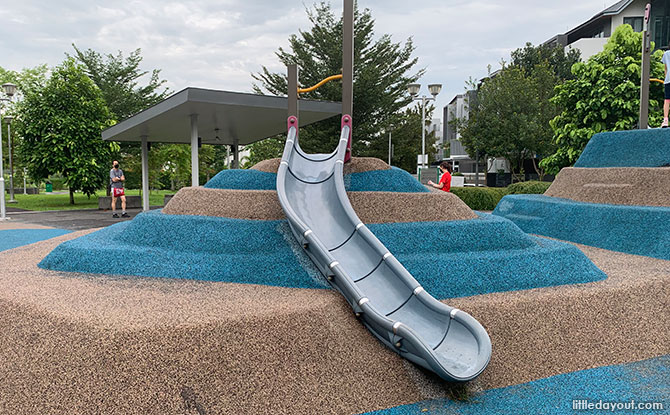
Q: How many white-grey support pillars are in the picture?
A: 3